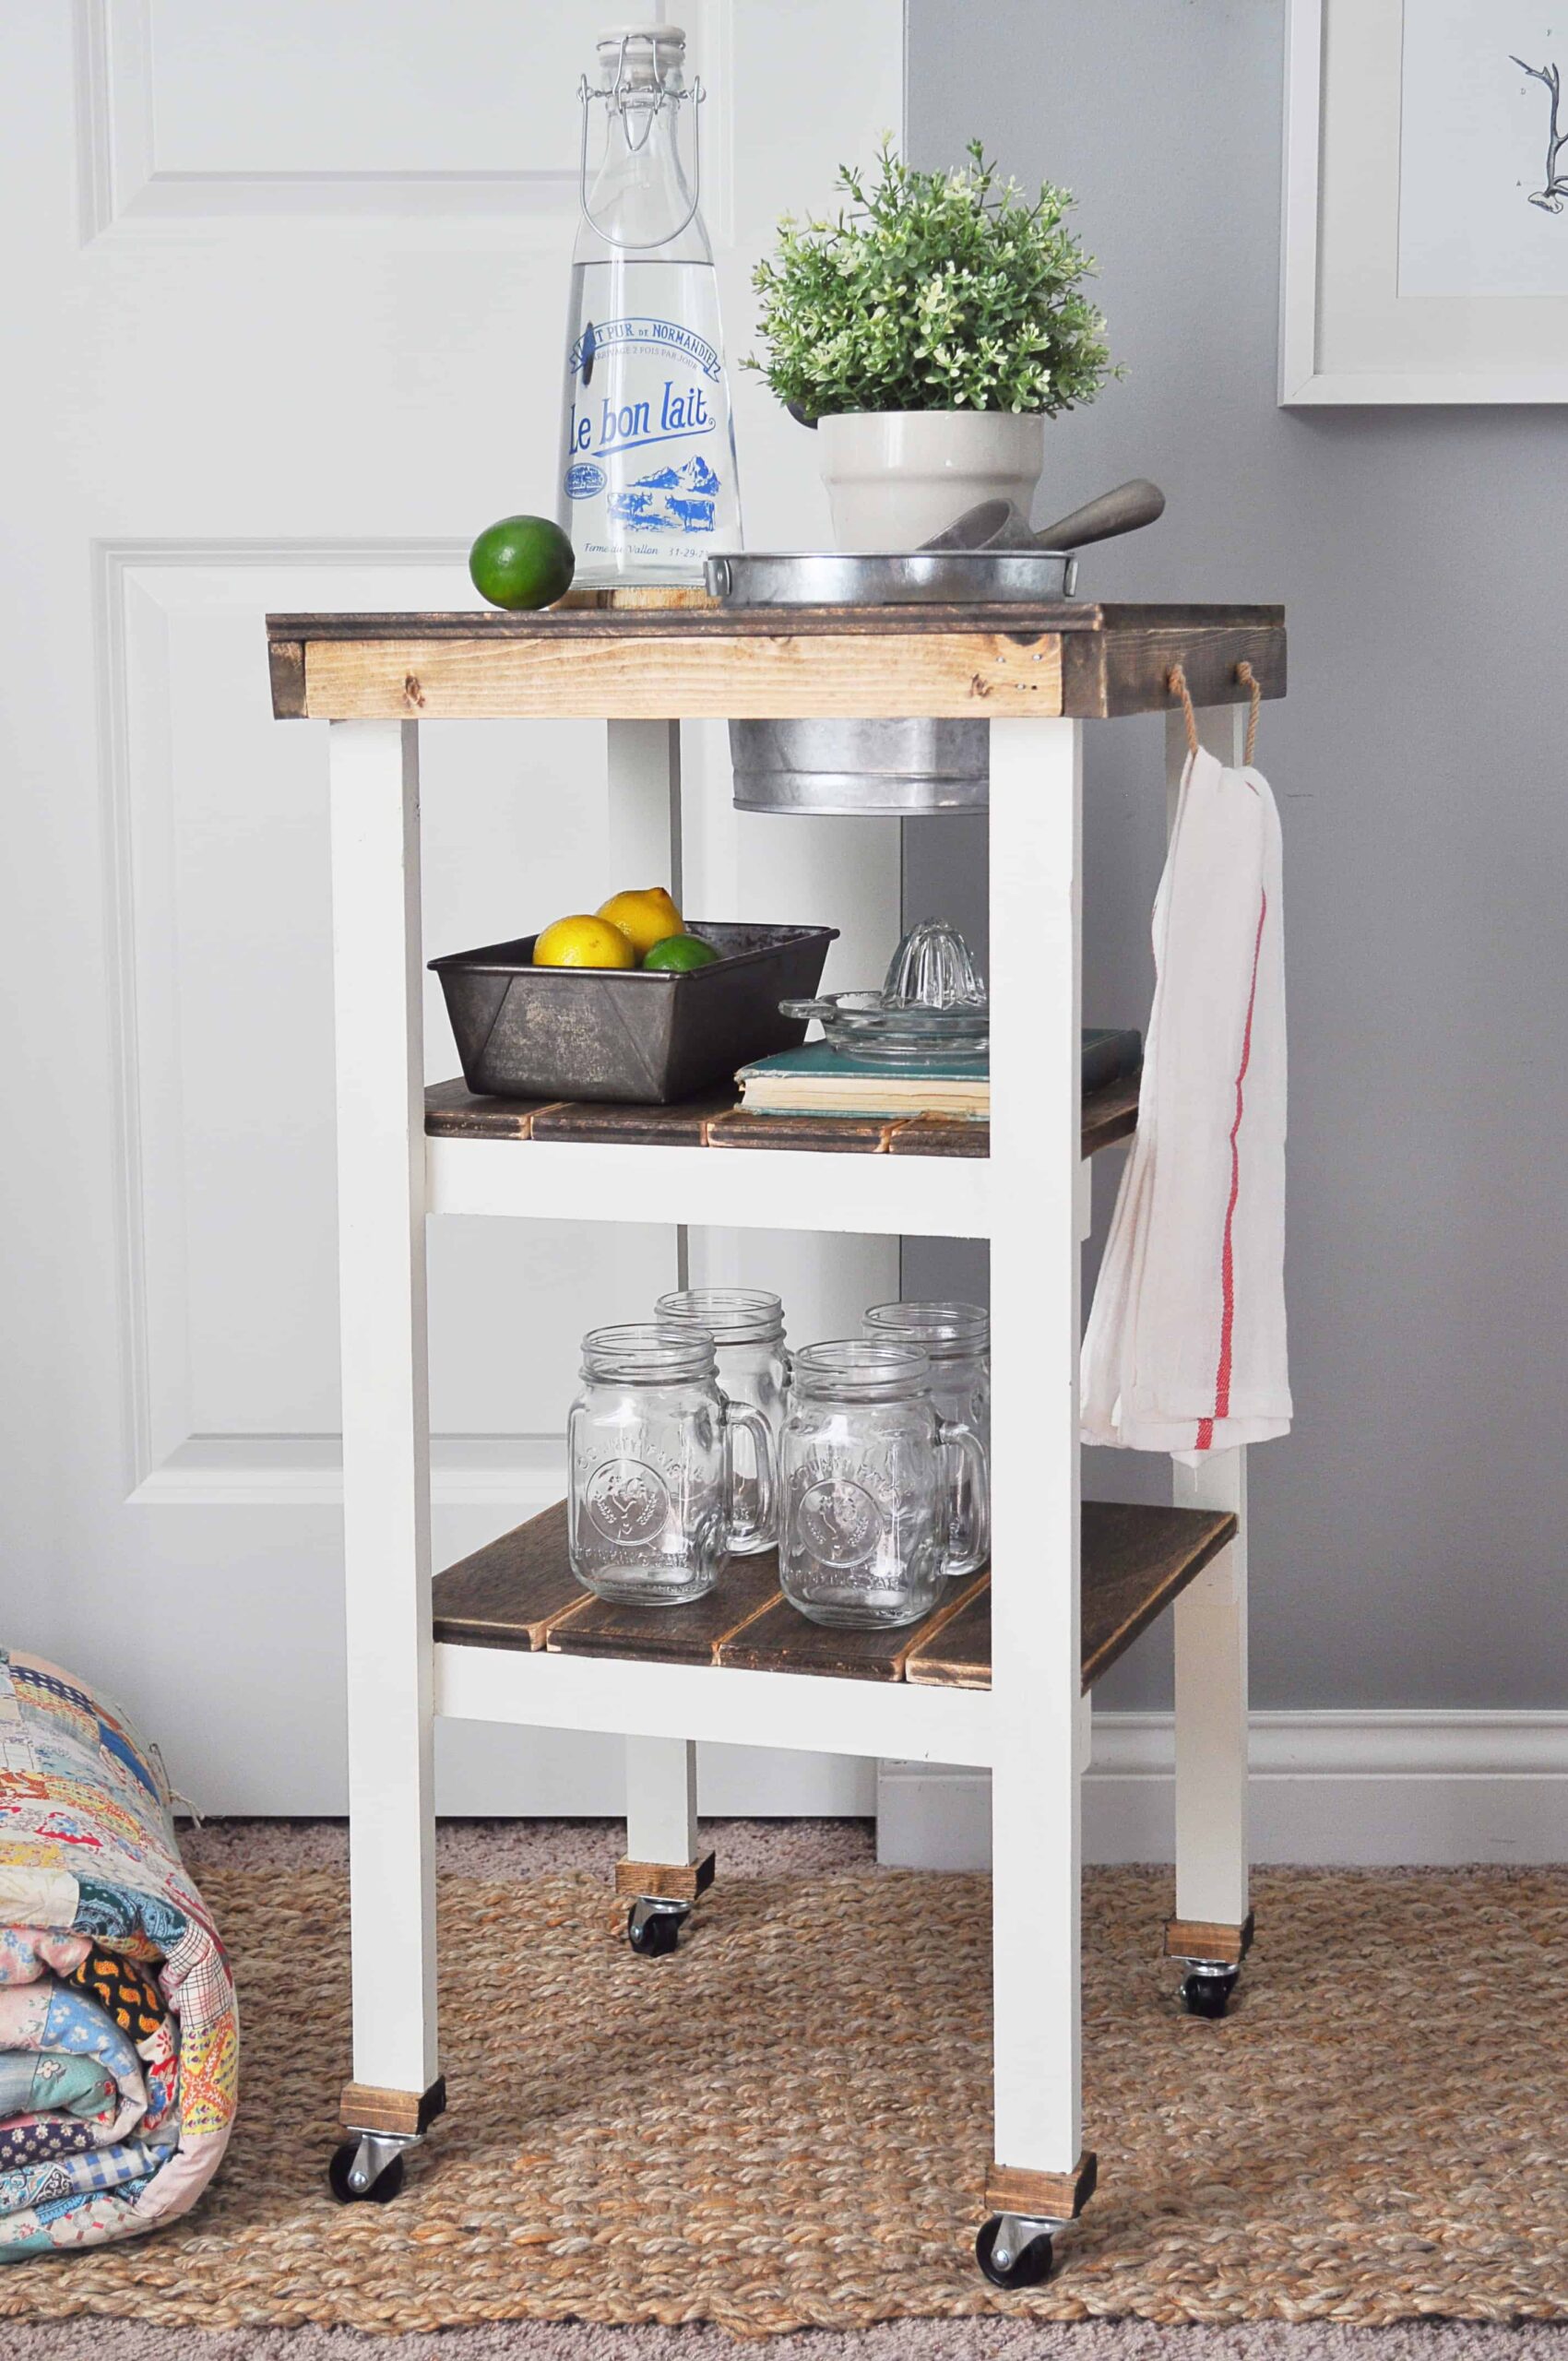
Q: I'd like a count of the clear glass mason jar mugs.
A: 4